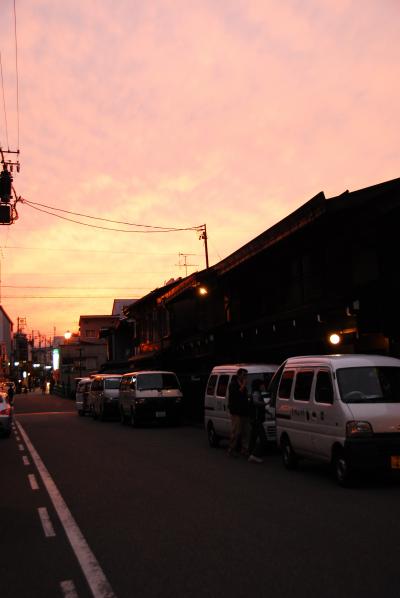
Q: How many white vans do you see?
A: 5